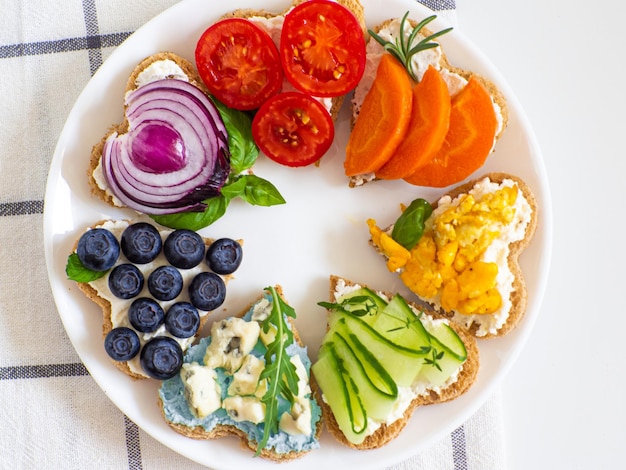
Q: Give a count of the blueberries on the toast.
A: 11